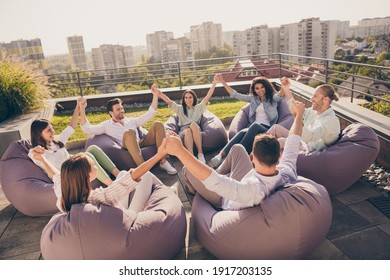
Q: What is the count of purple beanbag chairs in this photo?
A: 7